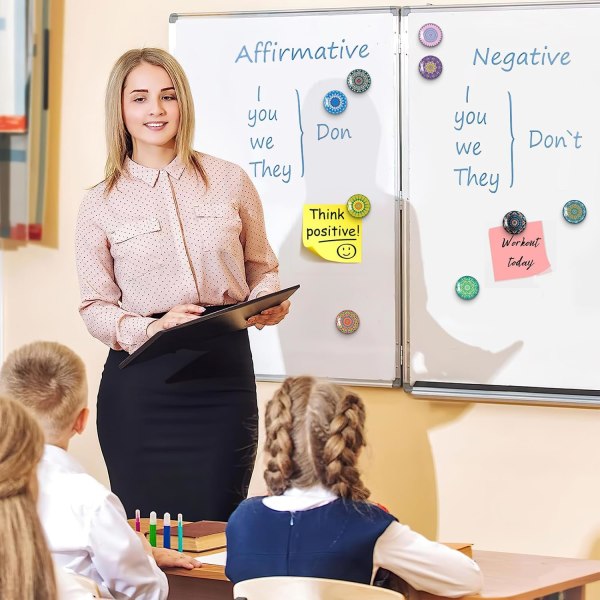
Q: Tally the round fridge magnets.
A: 9